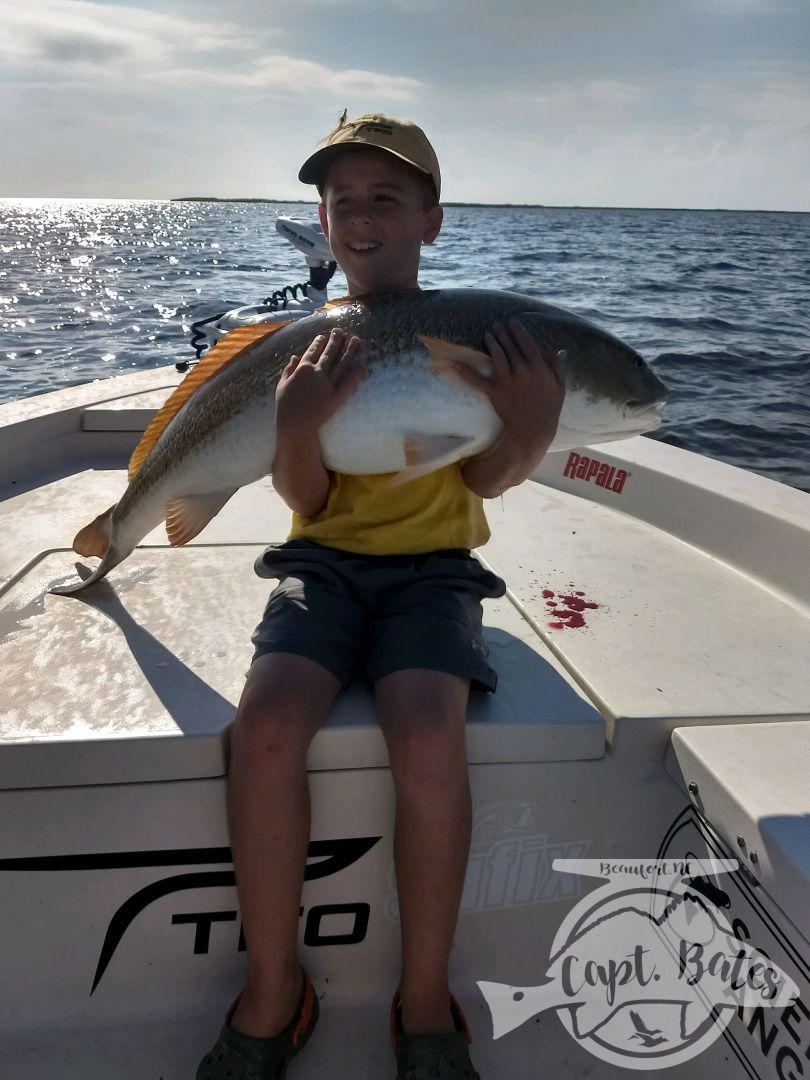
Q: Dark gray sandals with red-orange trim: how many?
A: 2